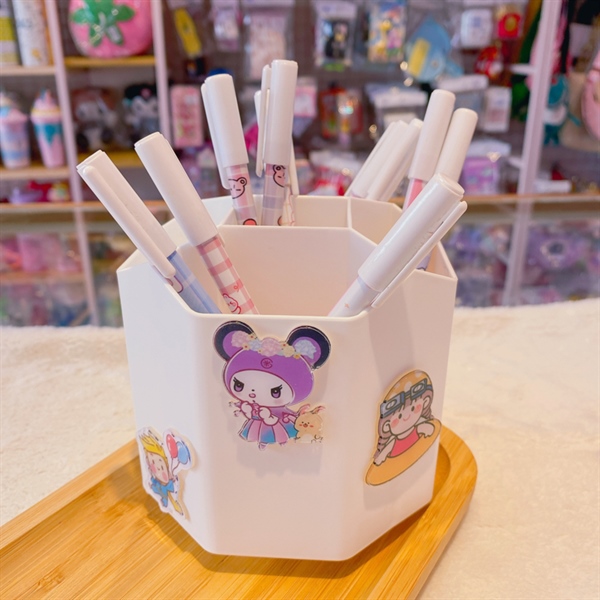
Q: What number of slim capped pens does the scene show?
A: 10